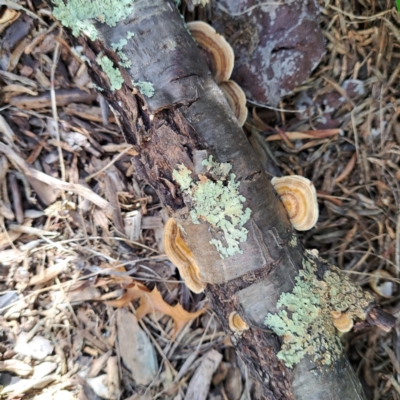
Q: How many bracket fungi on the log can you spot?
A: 6